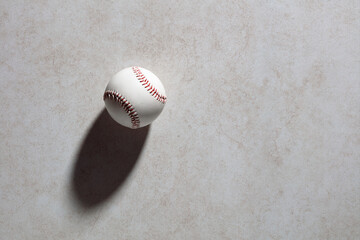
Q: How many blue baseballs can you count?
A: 0